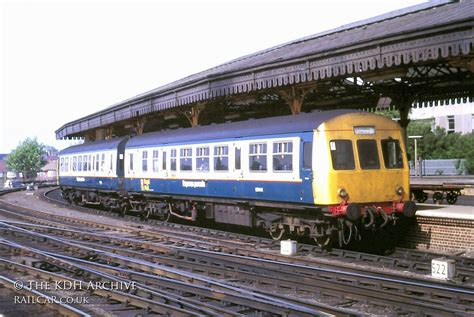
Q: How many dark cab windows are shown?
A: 3